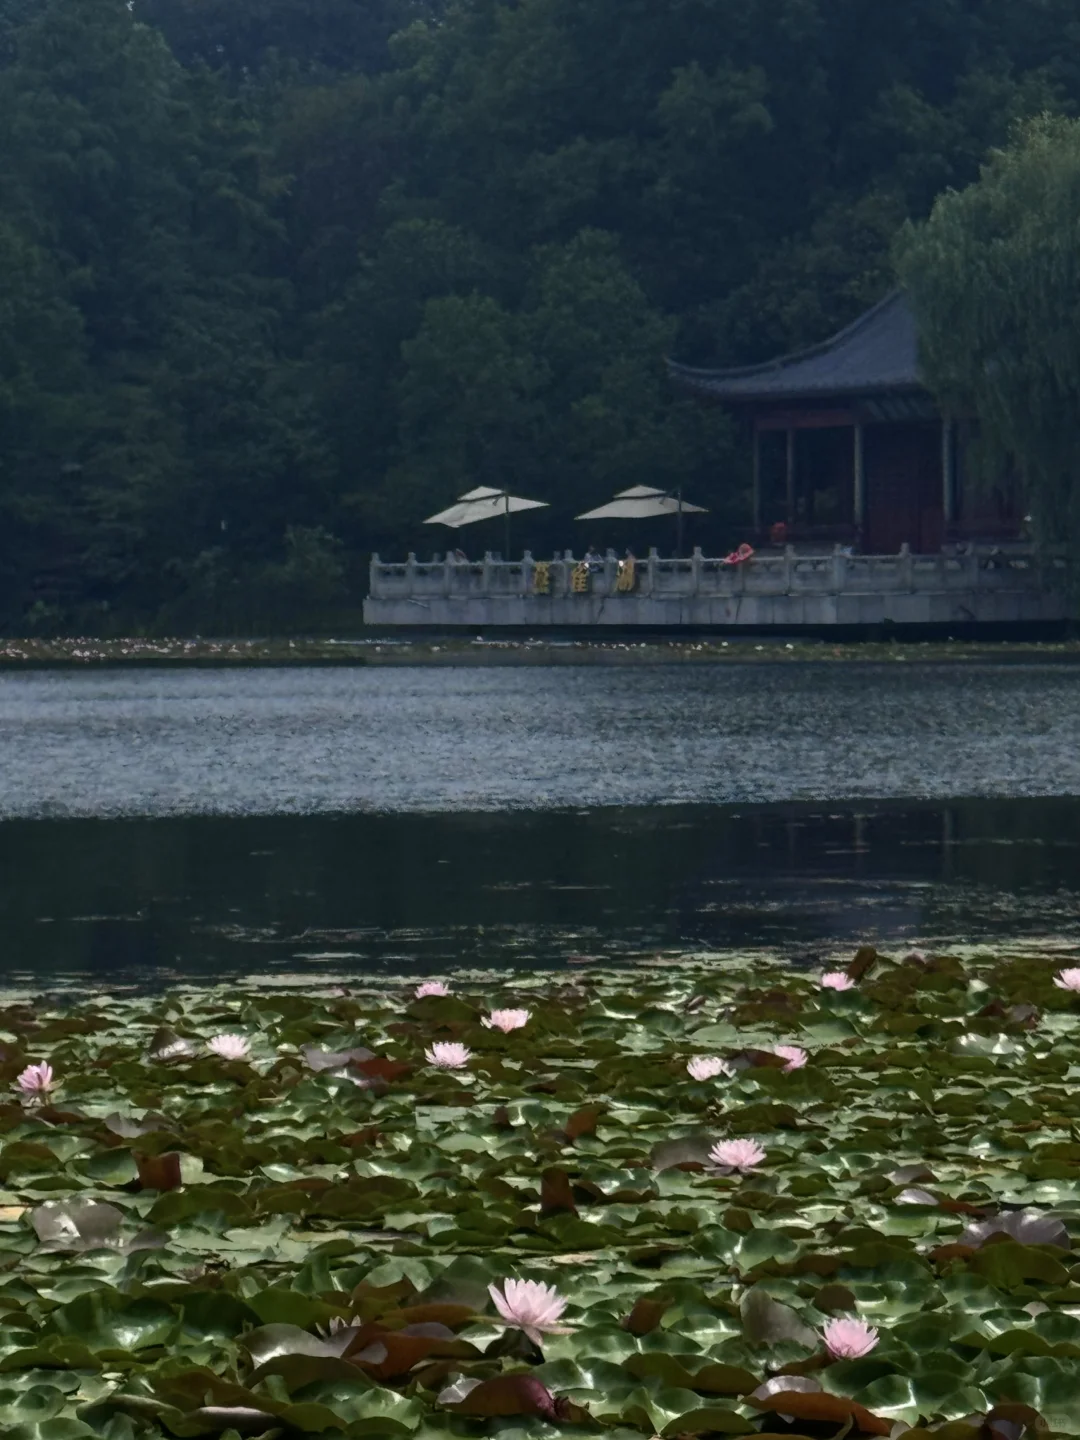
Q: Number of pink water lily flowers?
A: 12